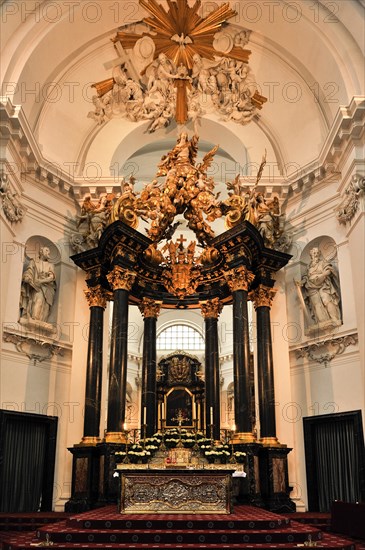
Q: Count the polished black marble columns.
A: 6